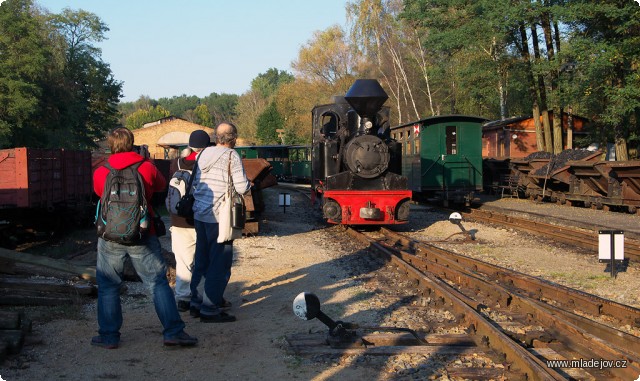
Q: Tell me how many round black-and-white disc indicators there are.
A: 2